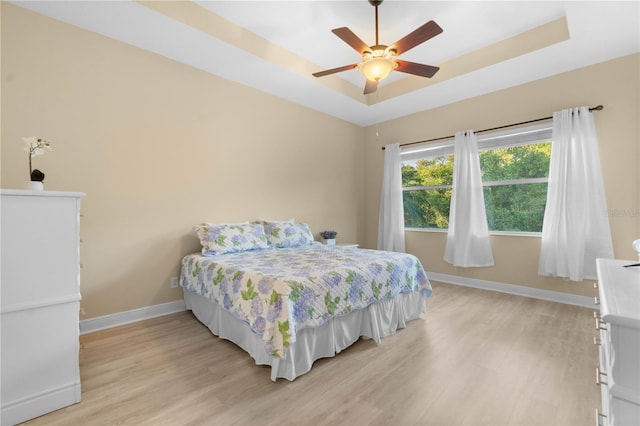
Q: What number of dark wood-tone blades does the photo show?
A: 5